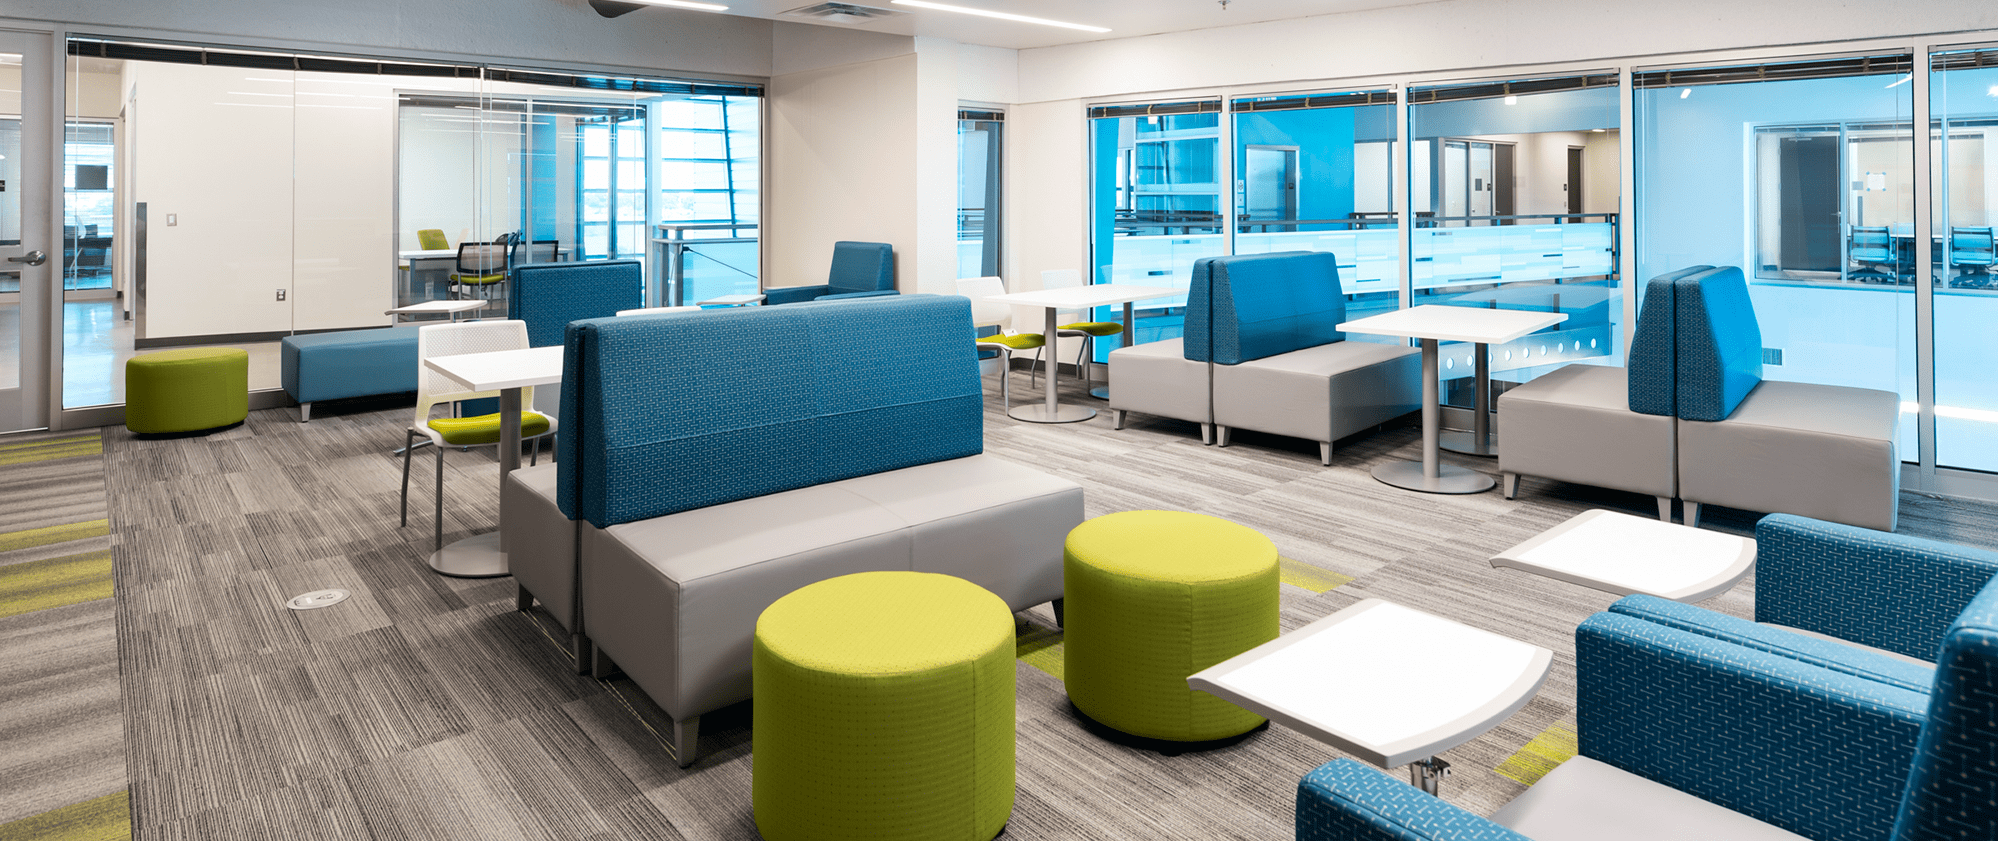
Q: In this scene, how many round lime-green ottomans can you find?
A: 3